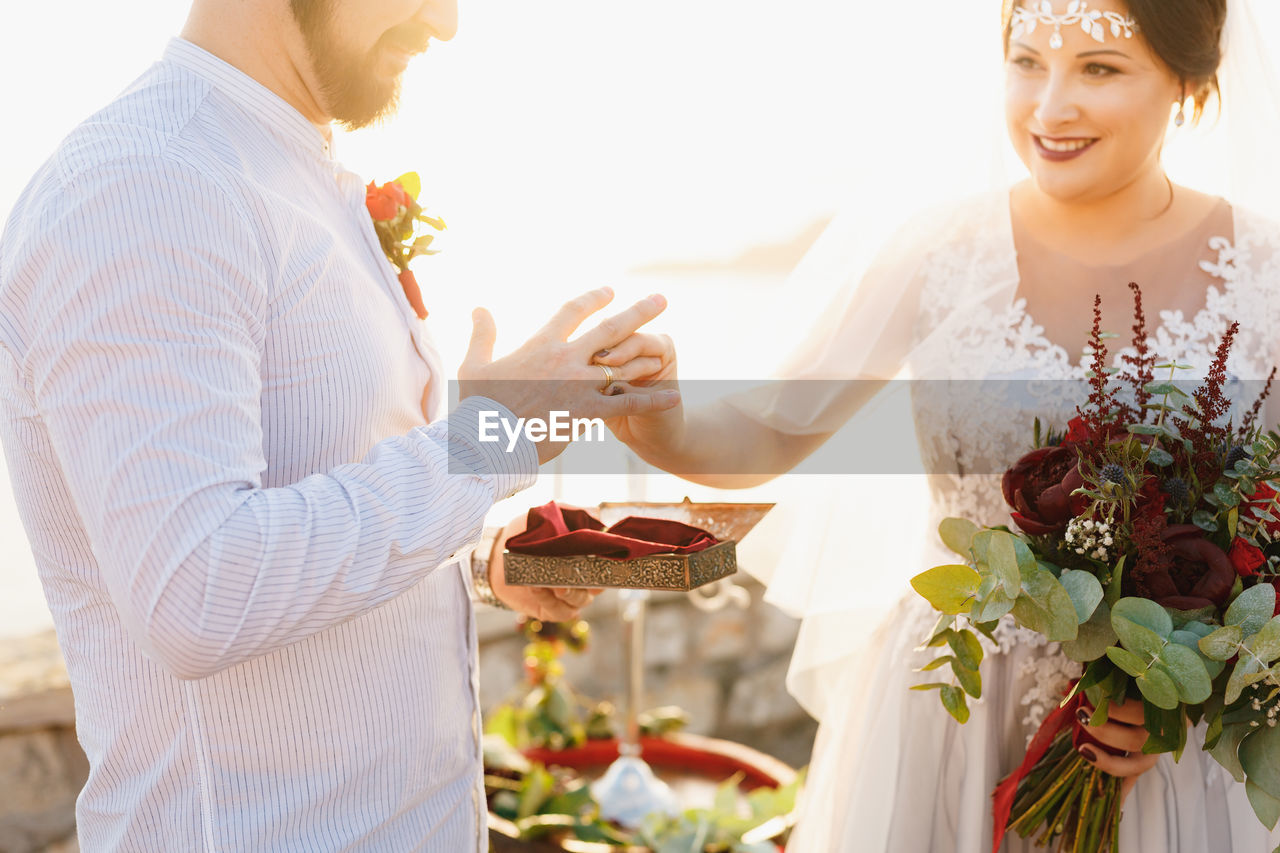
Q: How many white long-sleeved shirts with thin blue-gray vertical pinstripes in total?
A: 1